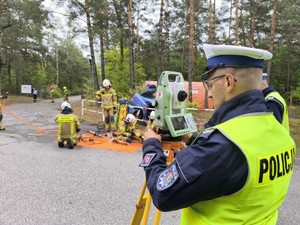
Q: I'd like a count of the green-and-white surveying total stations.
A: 1